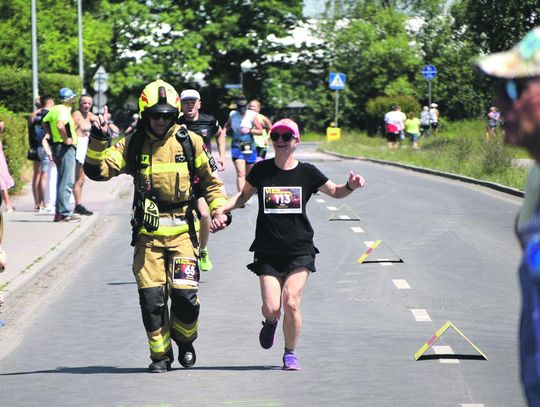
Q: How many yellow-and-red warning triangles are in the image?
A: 3